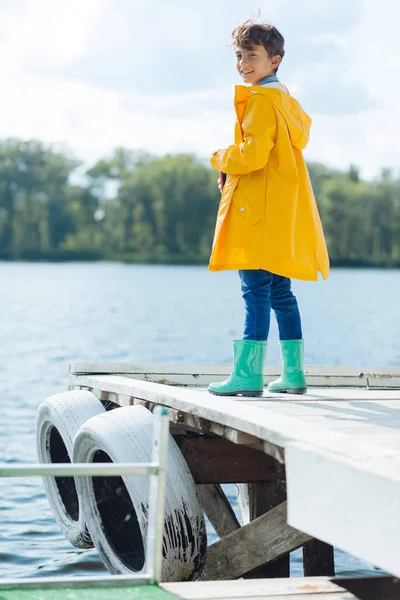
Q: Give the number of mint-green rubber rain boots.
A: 2